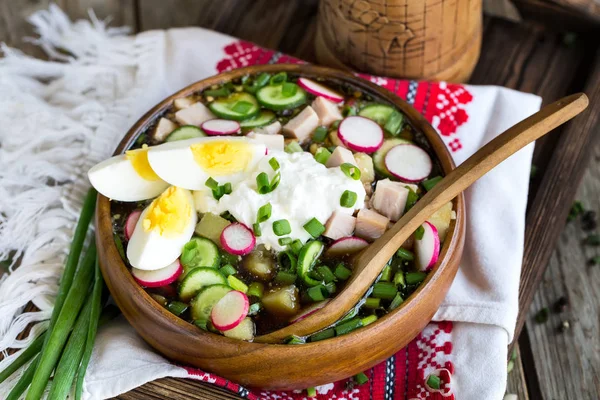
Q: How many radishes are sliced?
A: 11